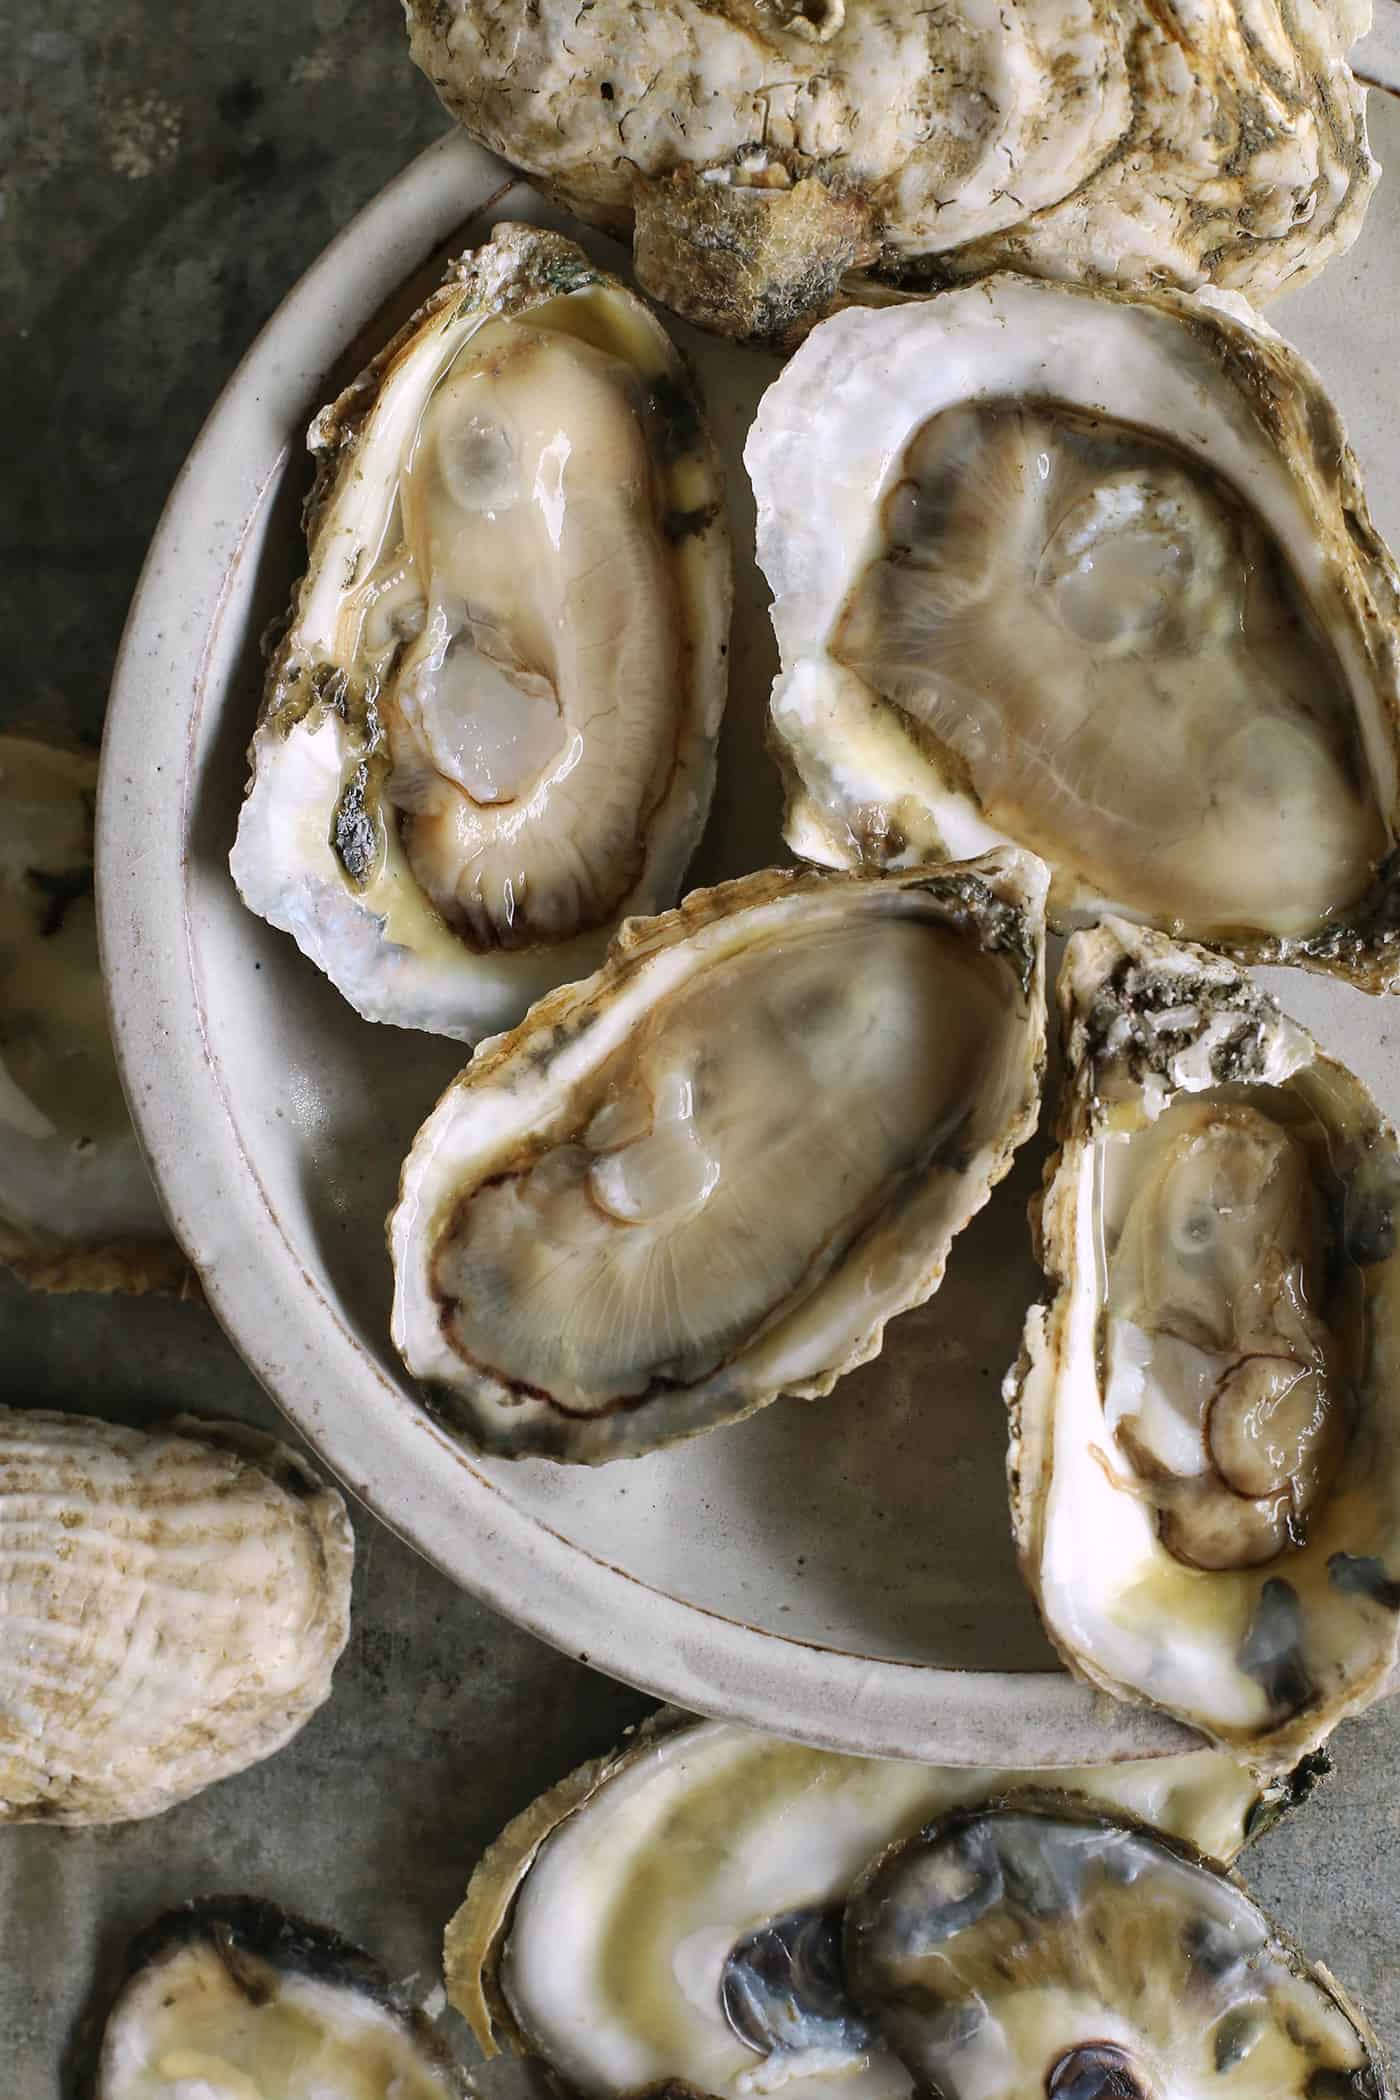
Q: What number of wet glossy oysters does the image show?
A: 4